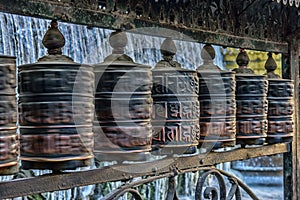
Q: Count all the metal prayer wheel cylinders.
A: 7